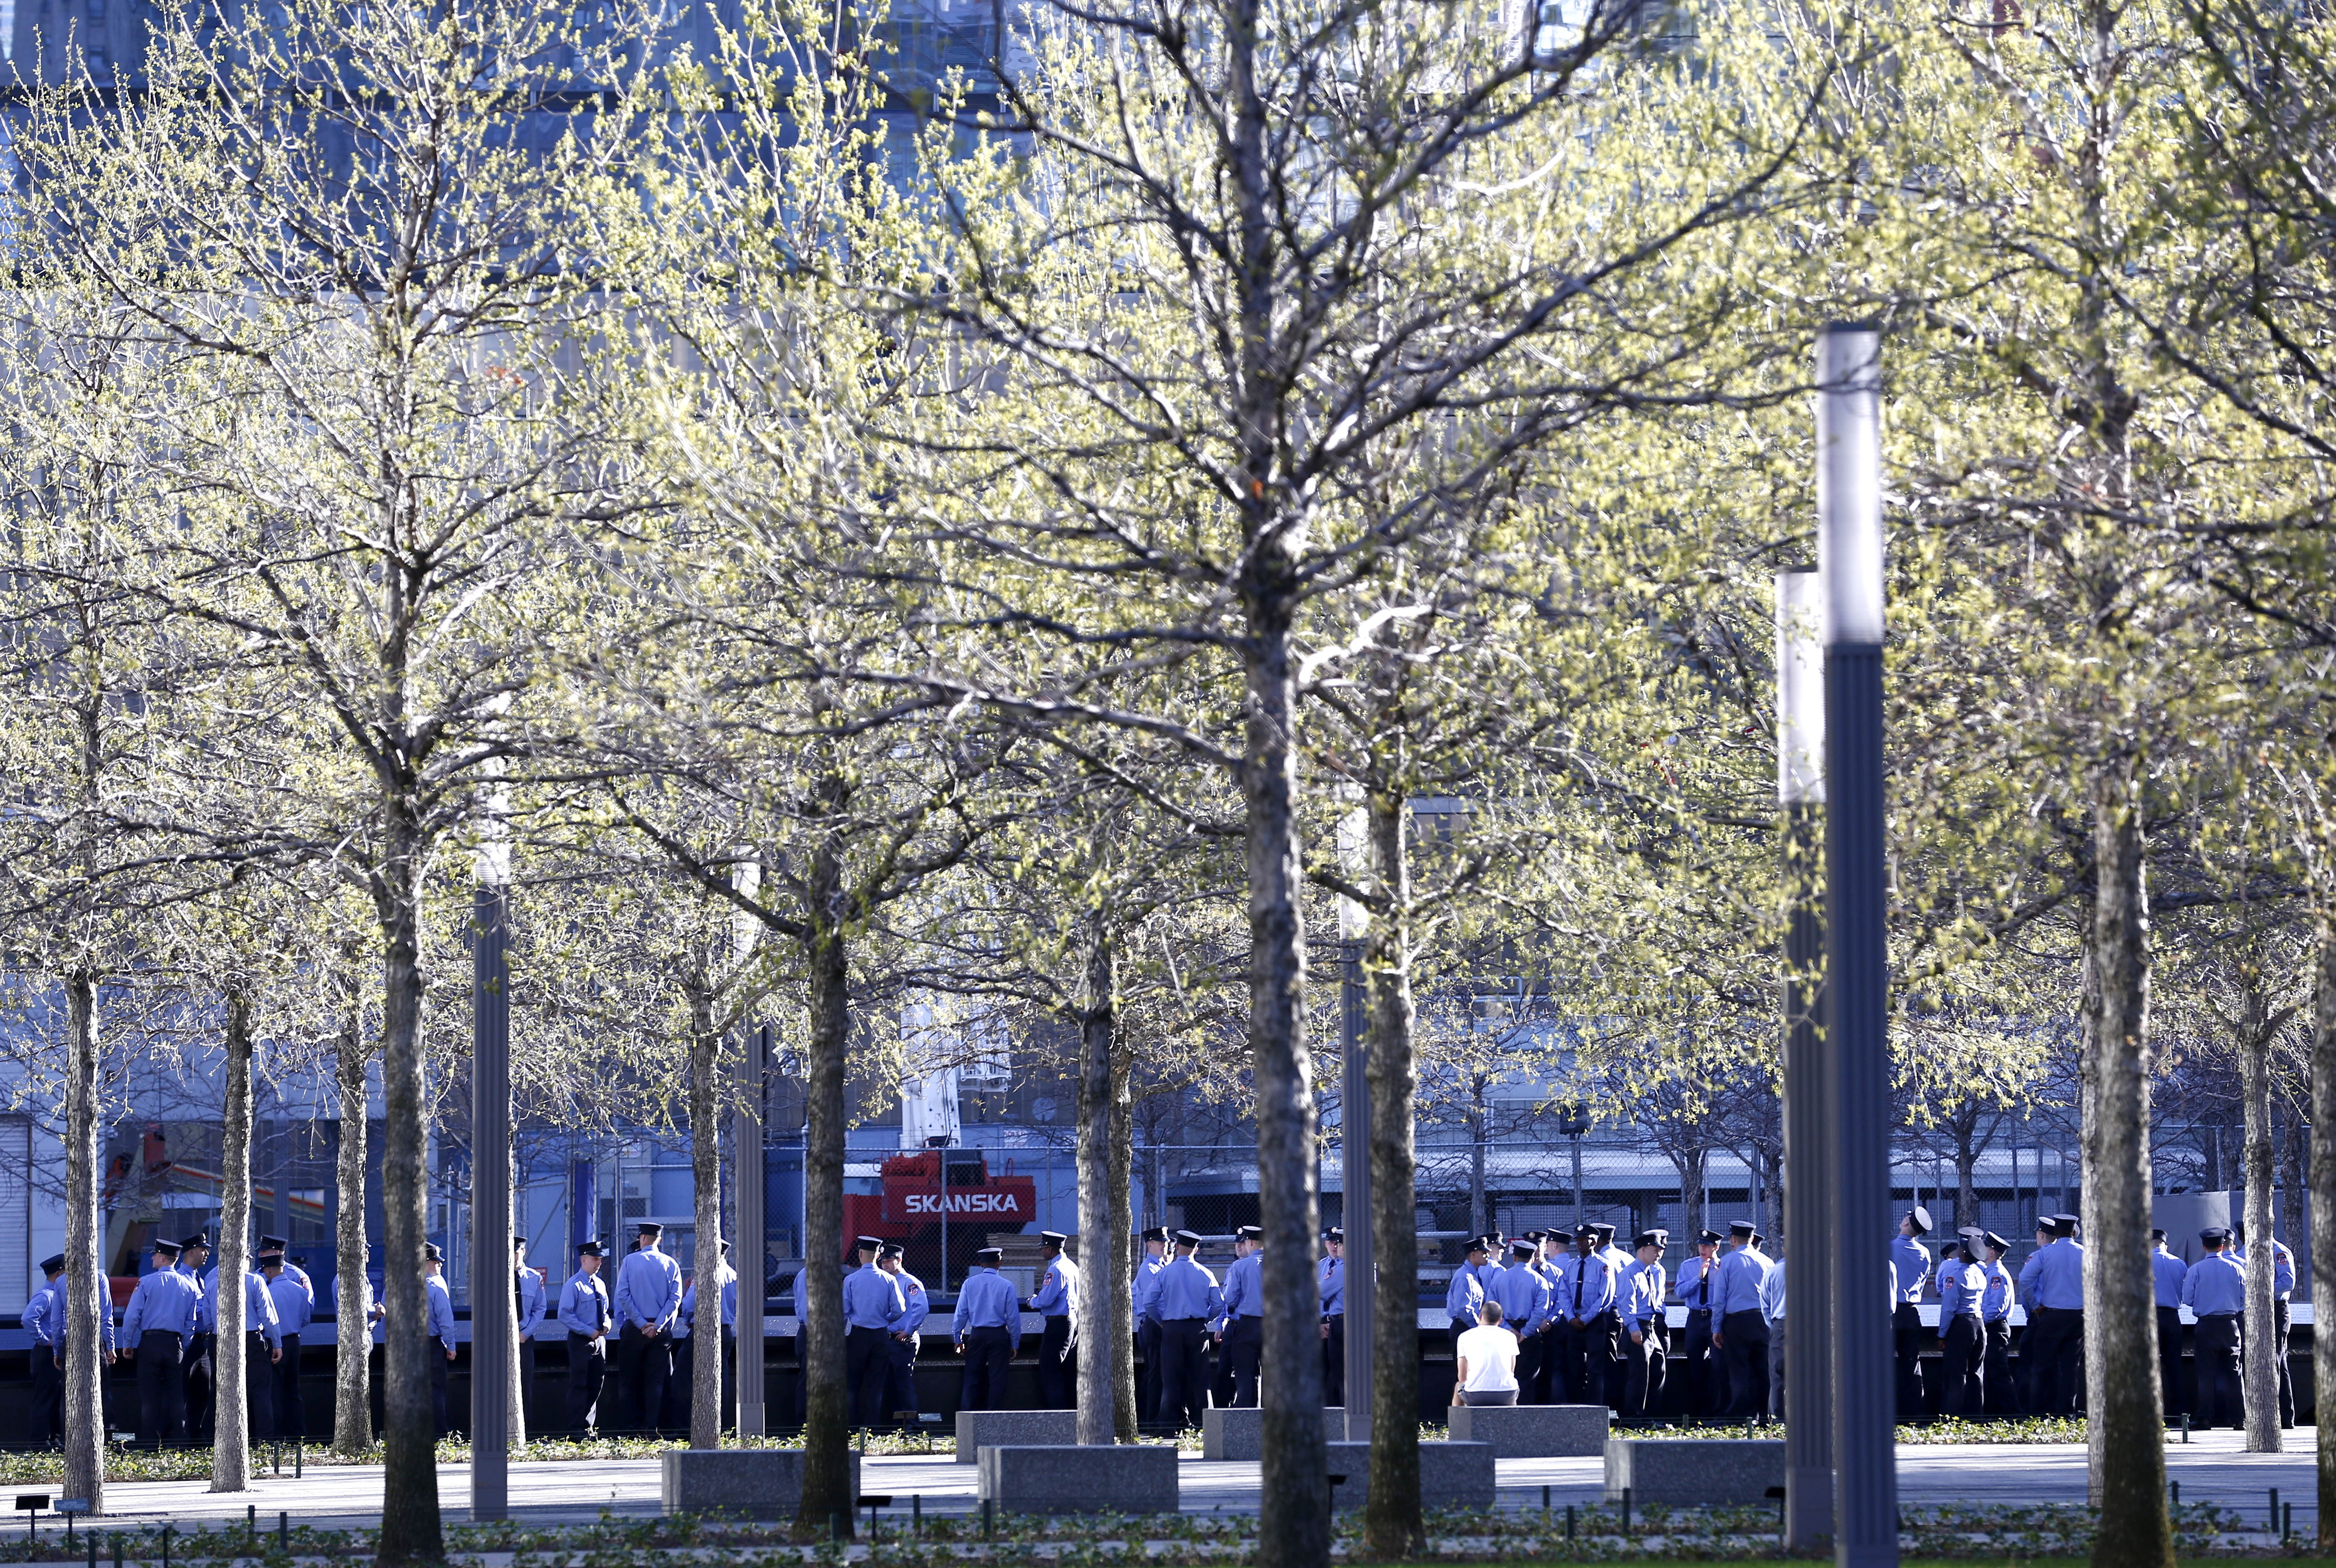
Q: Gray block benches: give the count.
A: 7